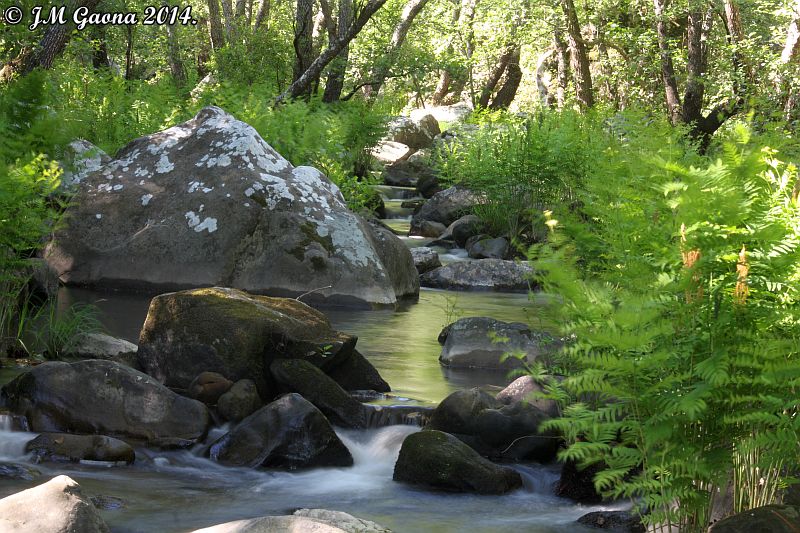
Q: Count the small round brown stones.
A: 2